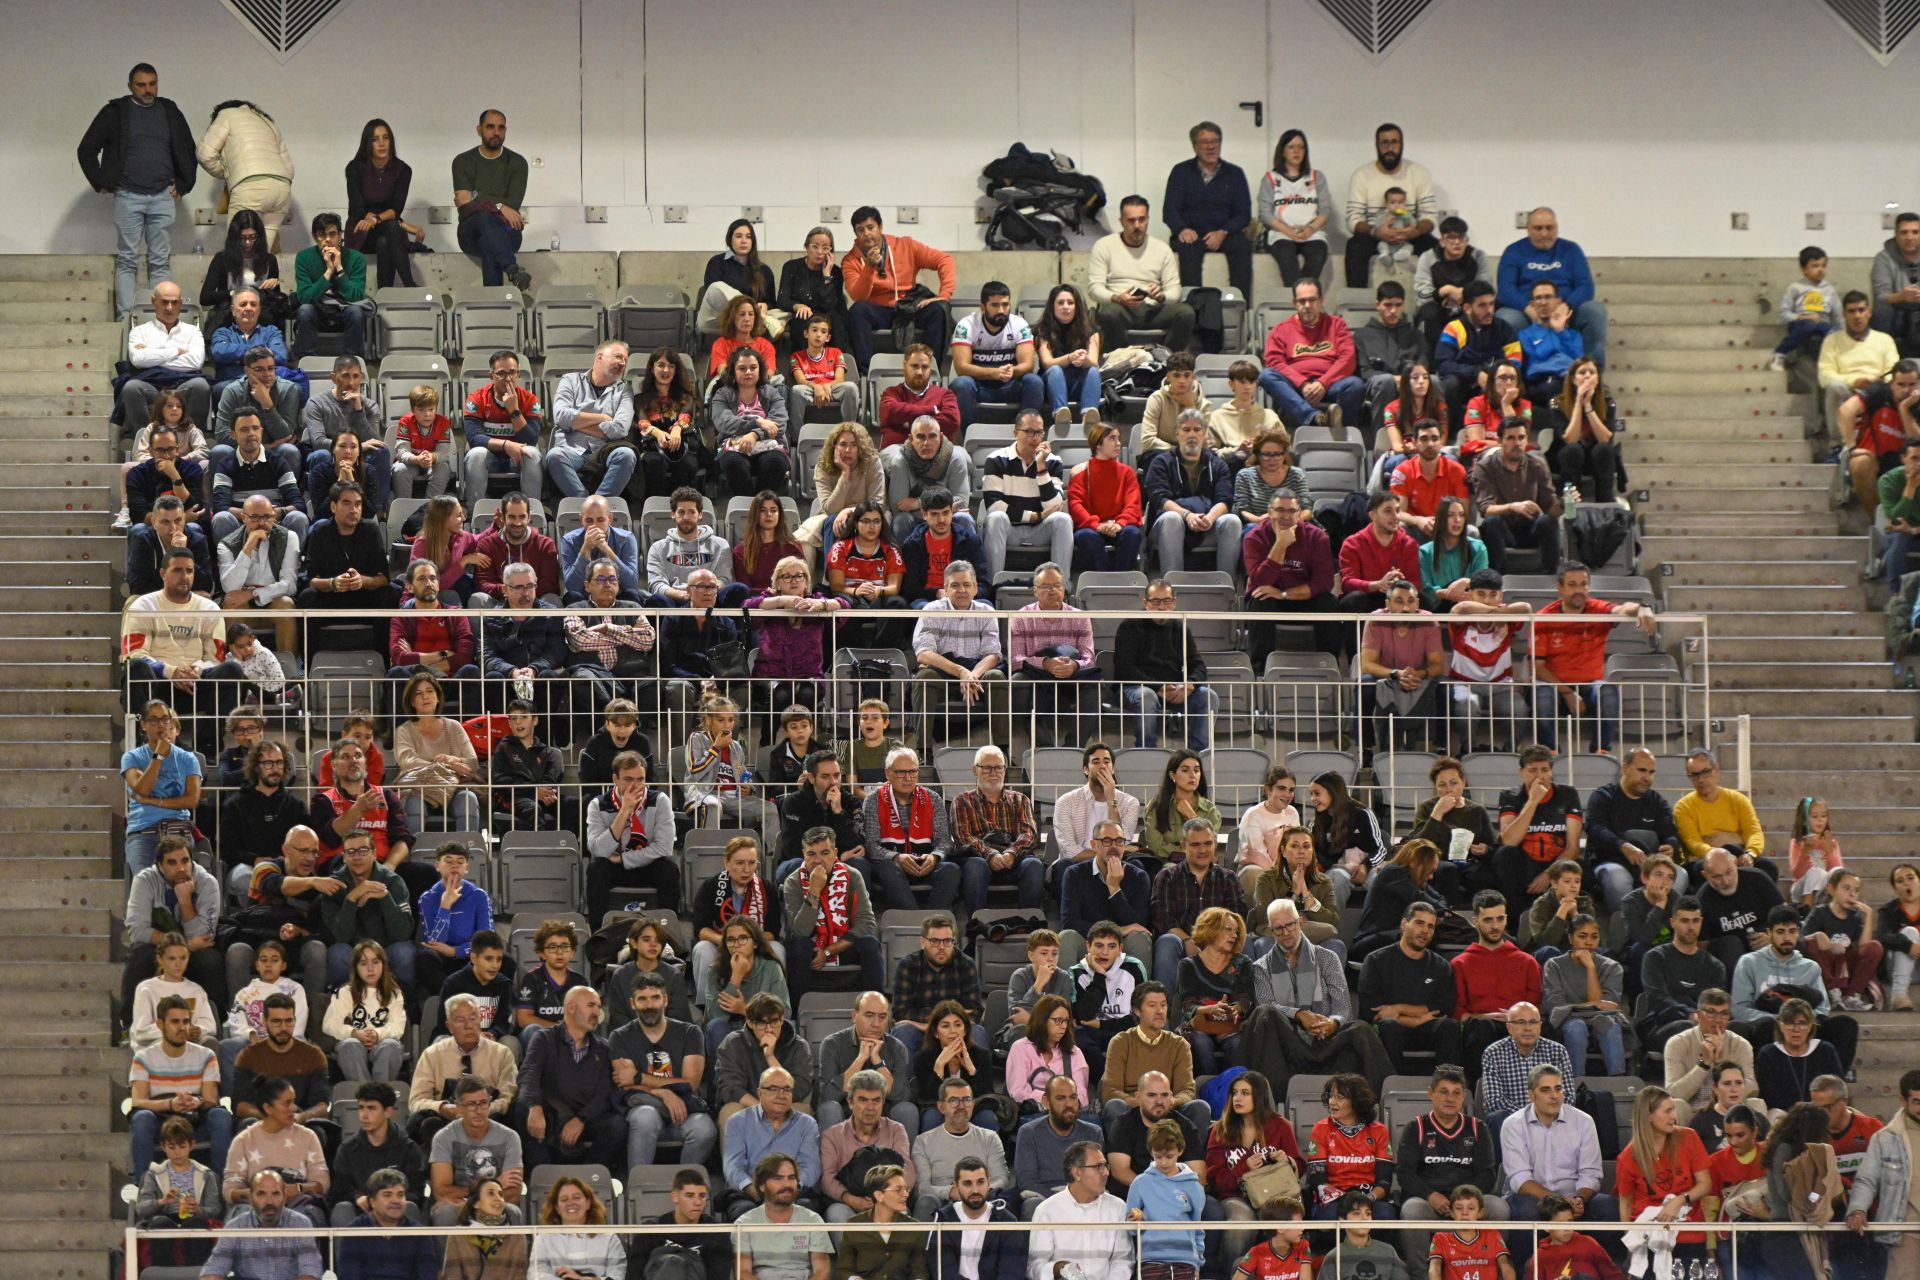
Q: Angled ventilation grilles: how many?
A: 3